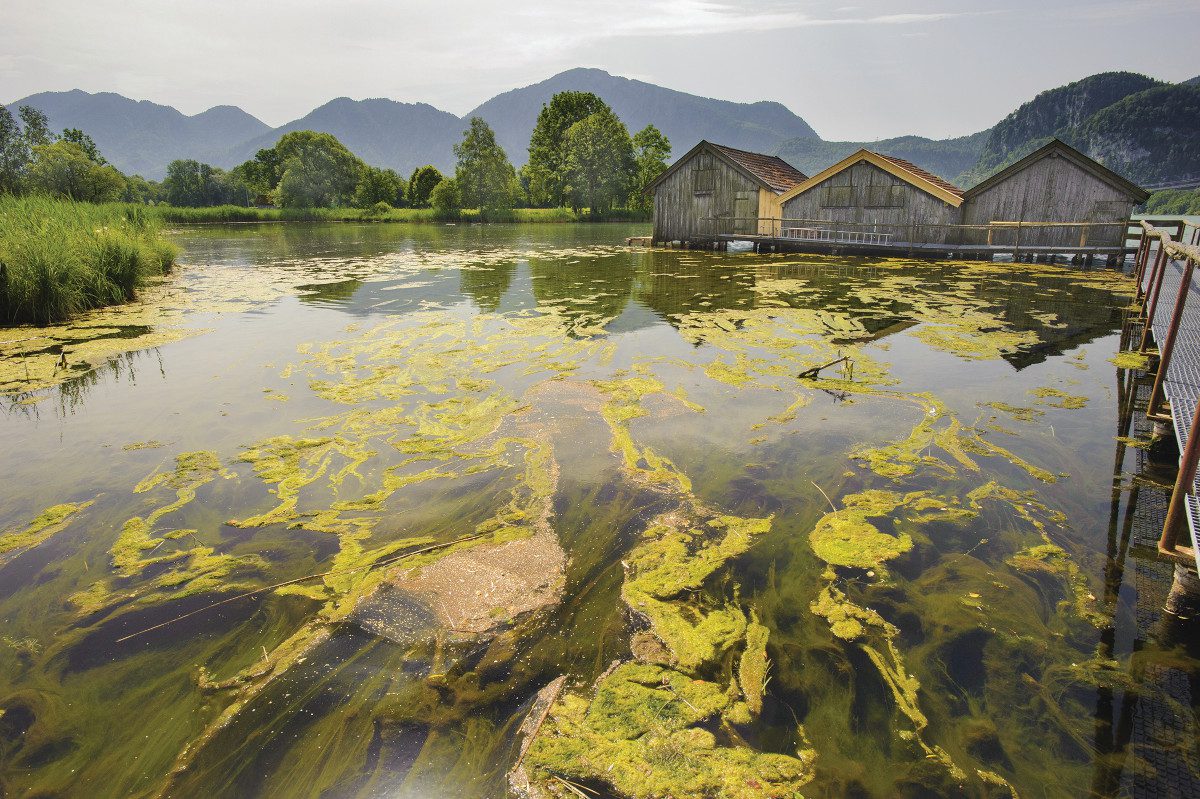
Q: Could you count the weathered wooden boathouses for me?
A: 3